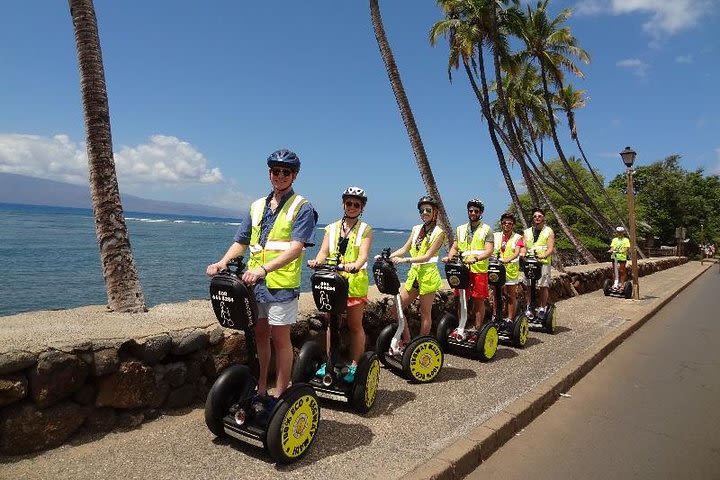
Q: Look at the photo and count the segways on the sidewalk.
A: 7